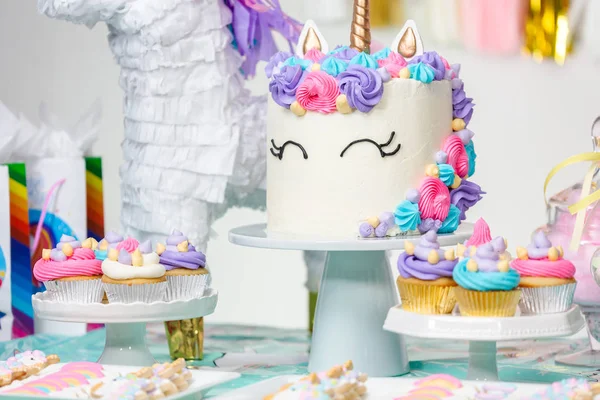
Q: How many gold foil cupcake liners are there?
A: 2